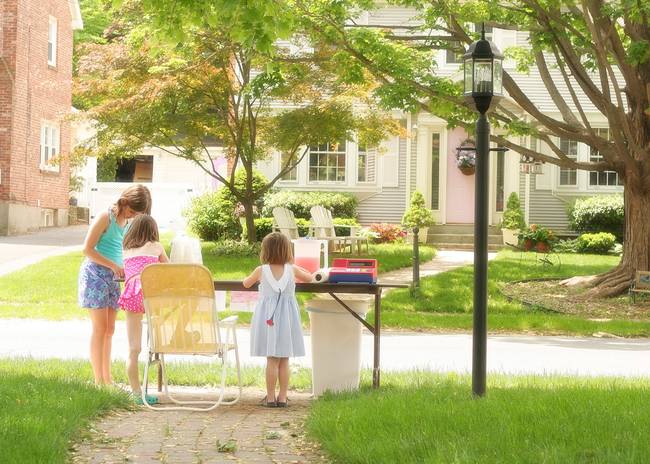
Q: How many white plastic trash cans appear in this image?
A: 1